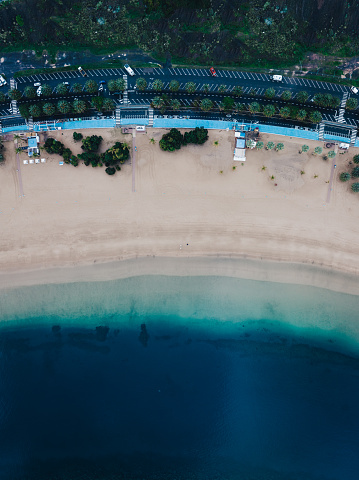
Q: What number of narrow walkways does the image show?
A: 3